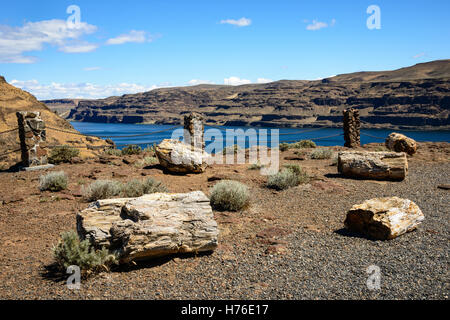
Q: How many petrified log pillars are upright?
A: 3